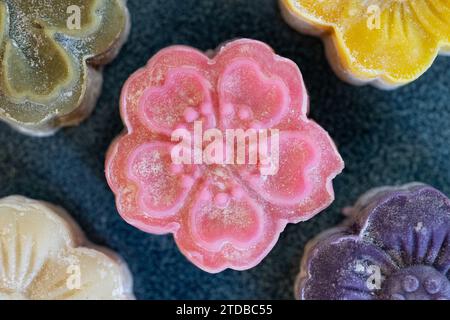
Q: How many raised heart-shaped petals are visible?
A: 5